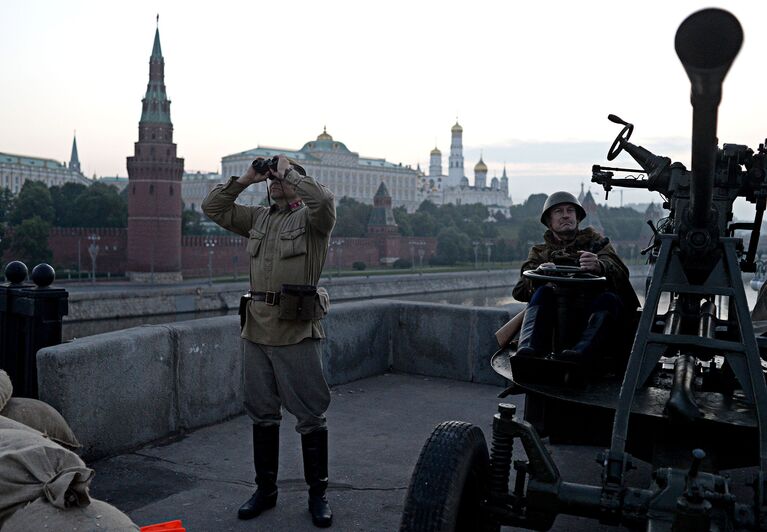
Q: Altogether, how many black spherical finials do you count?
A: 2